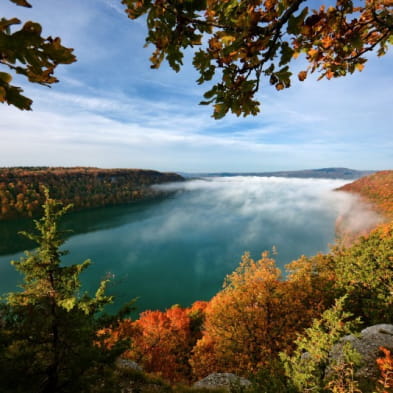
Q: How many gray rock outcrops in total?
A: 3